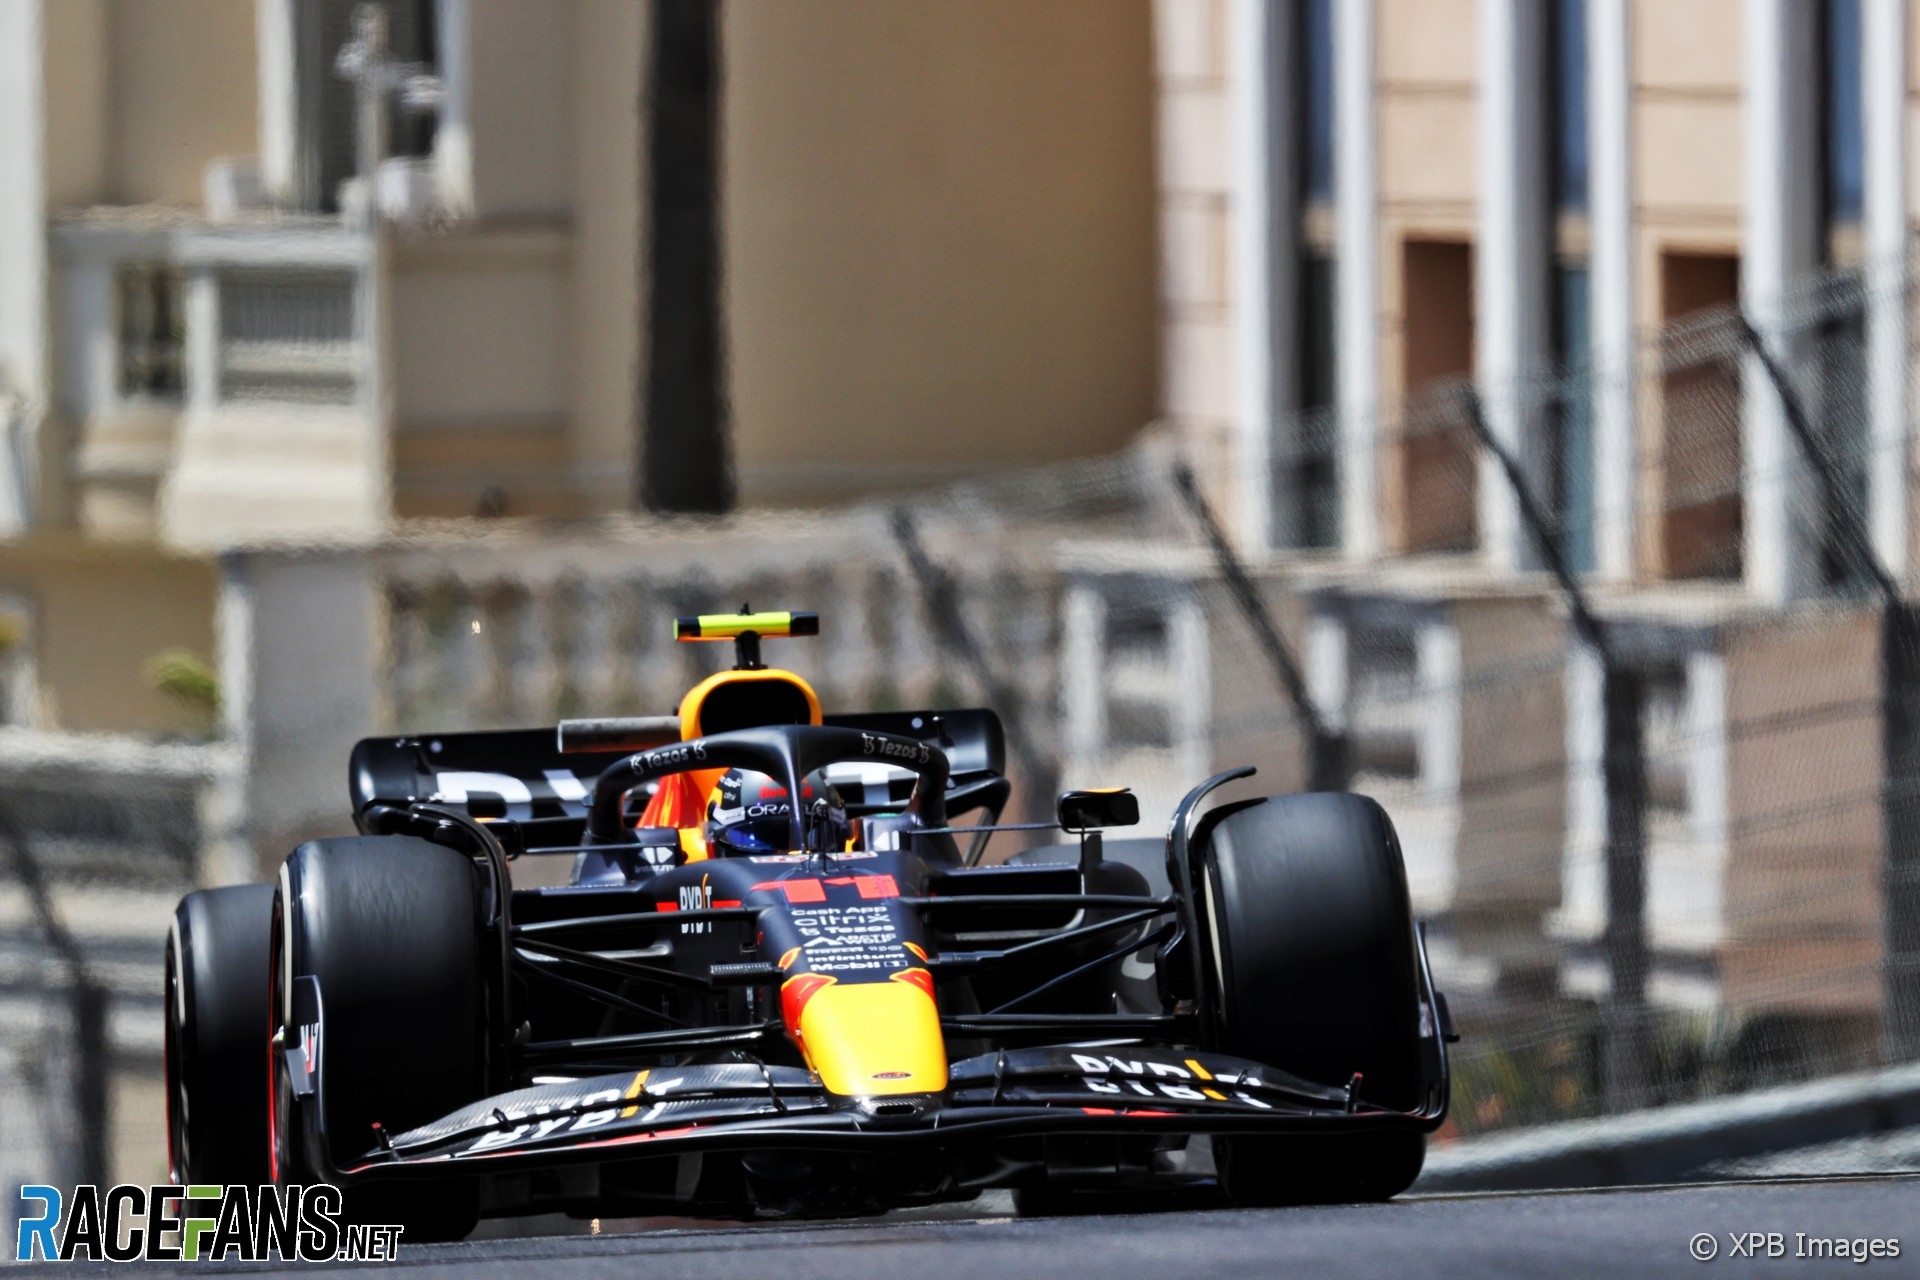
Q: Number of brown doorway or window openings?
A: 2